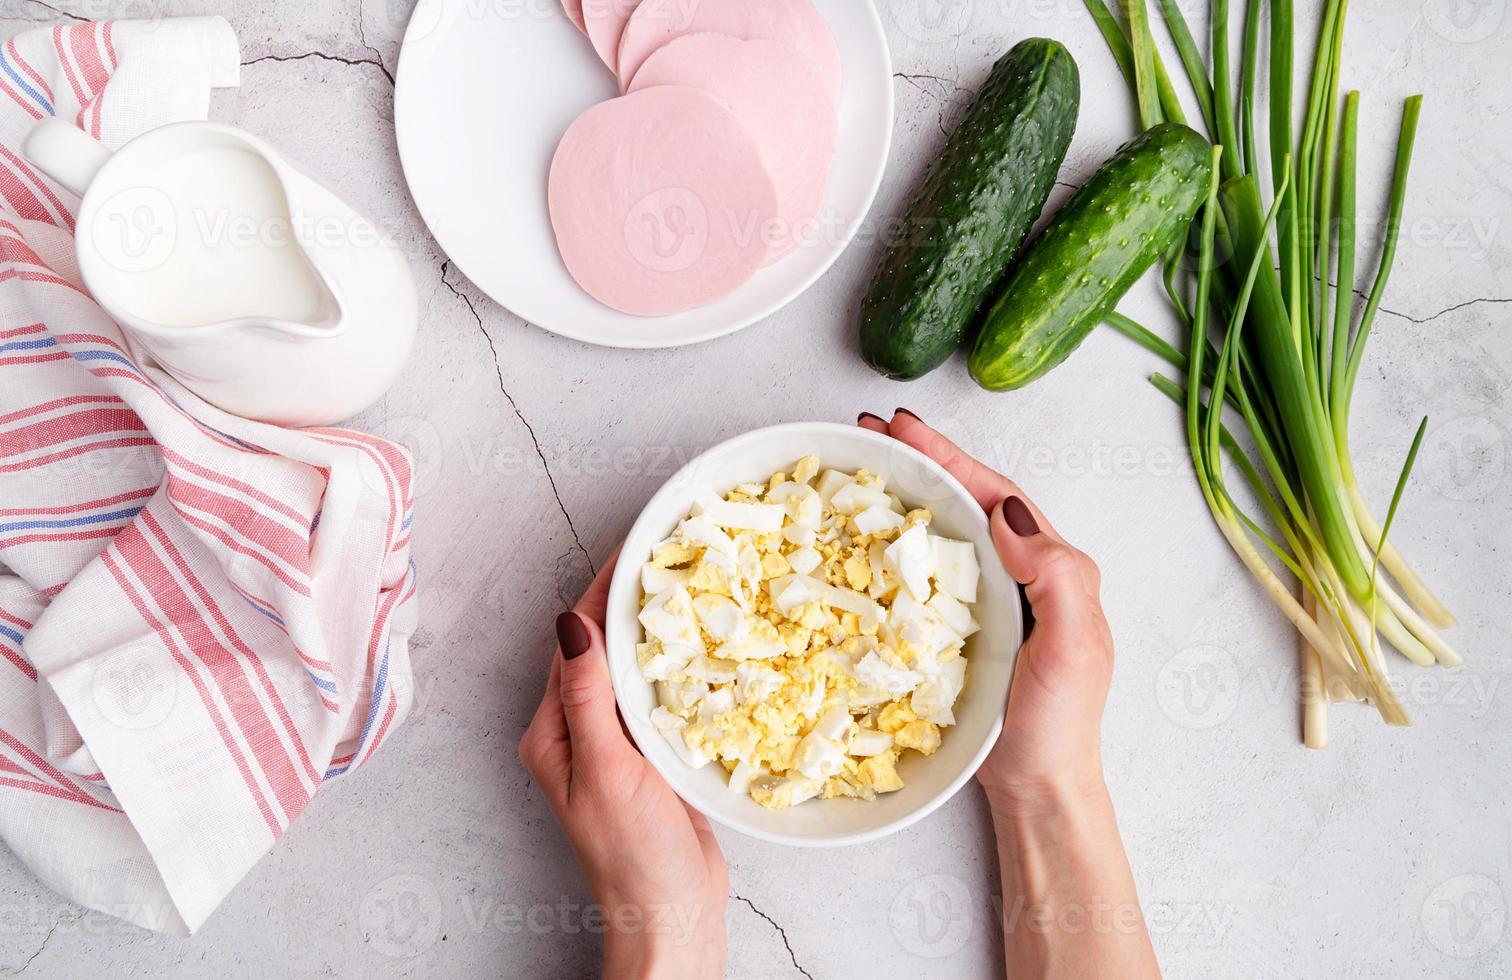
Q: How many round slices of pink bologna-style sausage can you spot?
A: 5